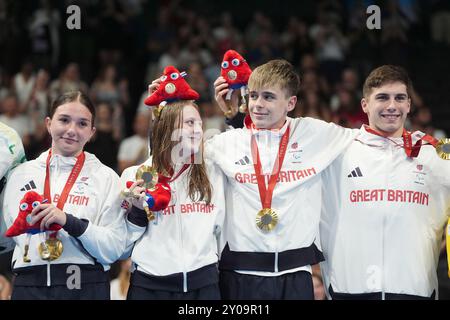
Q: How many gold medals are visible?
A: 4